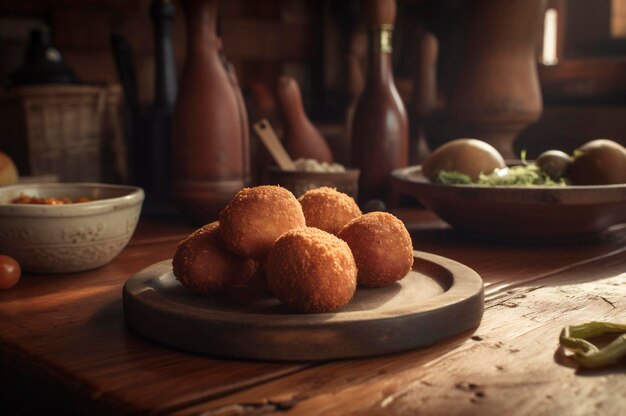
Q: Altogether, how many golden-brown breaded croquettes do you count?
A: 5